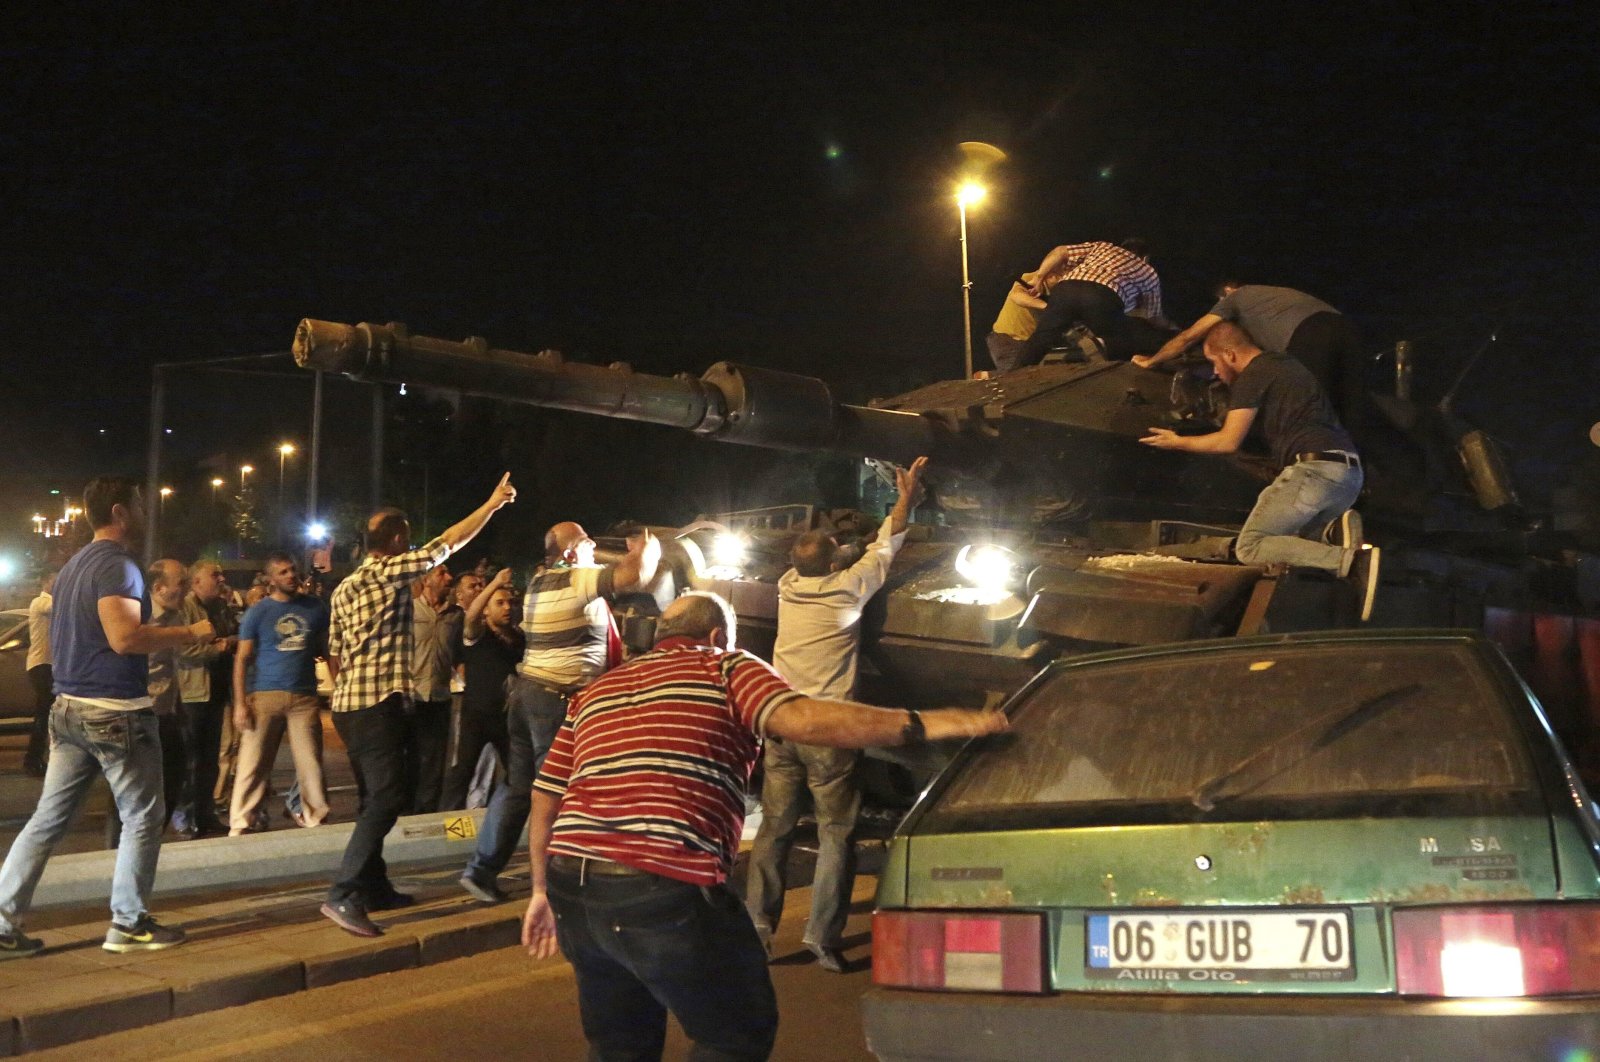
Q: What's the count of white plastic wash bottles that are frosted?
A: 0